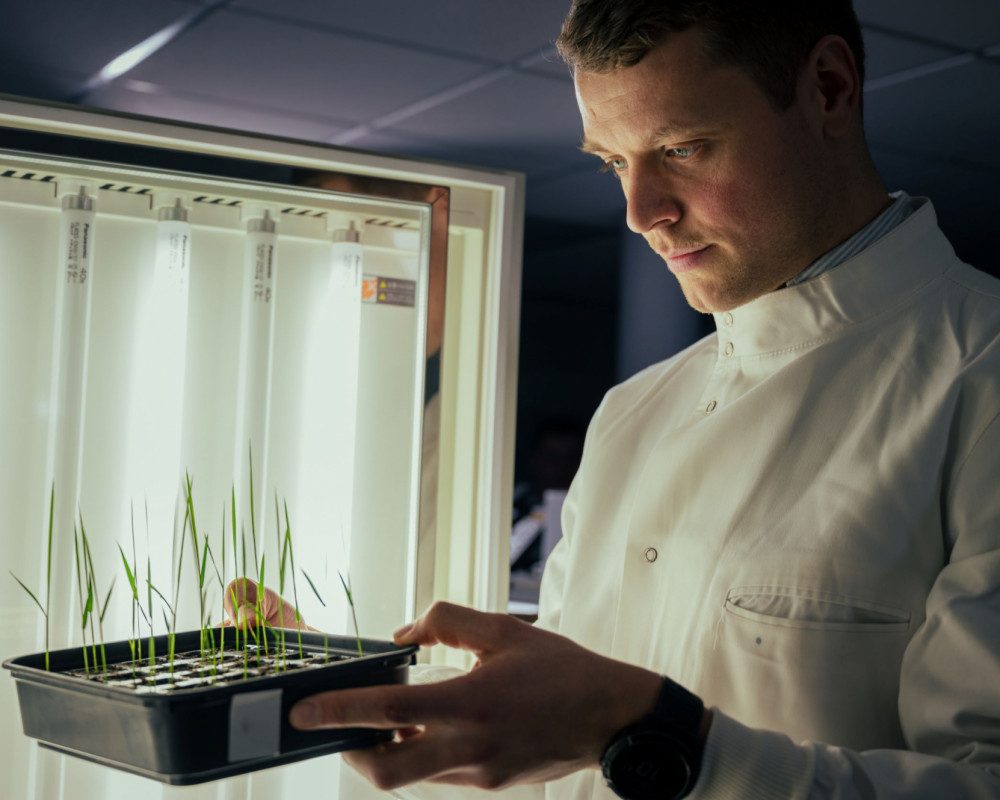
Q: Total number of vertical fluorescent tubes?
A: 4